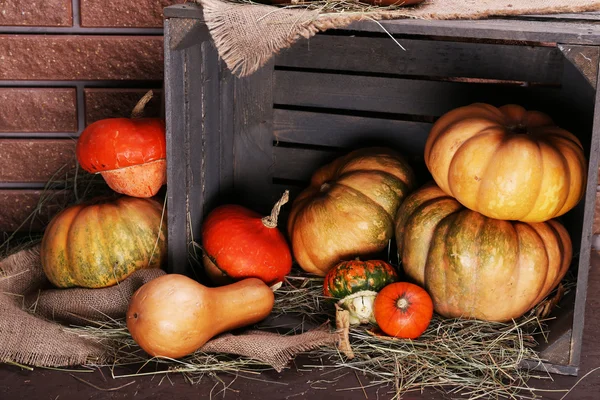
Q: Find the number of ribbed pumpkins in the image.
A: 4